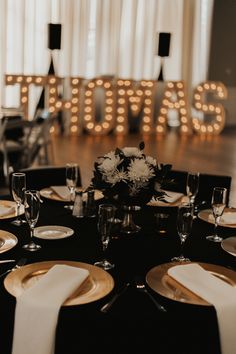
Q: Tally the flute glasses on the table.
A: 7